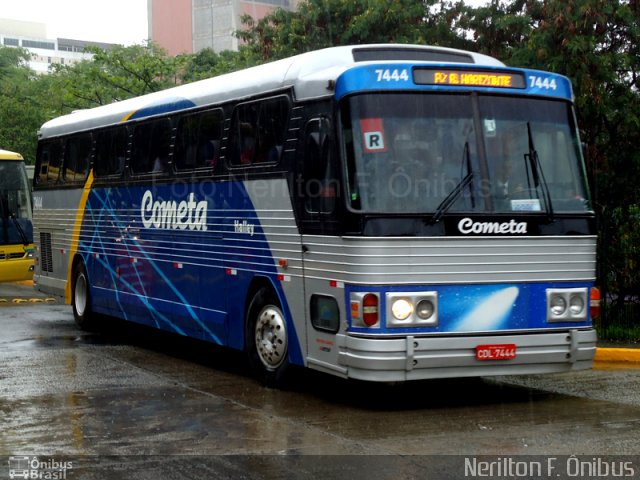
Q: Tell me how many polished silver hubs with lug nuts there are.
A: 1